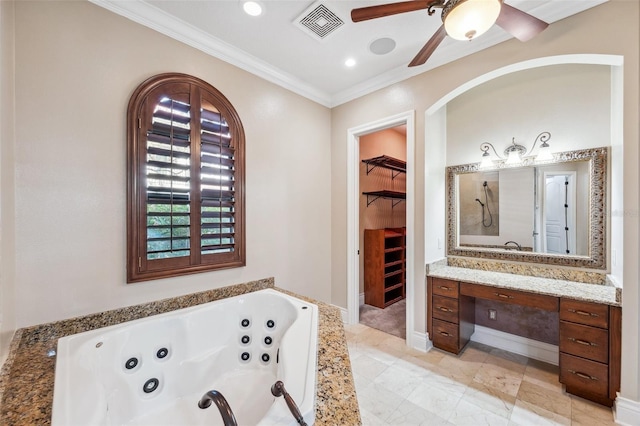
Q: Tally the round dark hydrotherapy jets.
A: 9